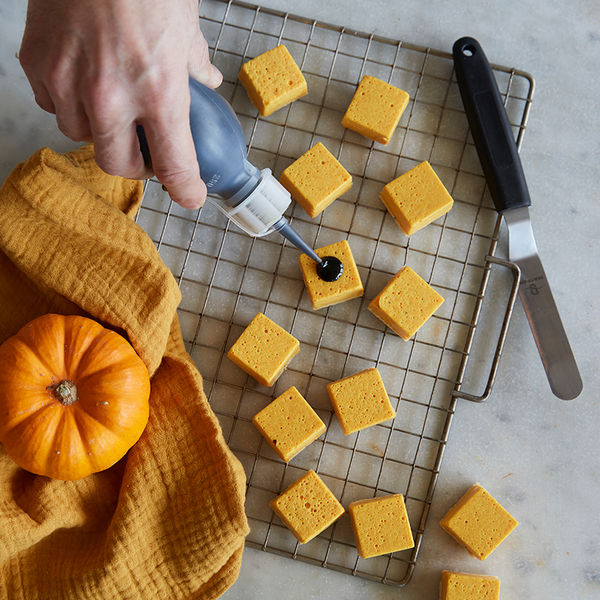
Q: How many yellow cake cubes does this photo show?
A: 13